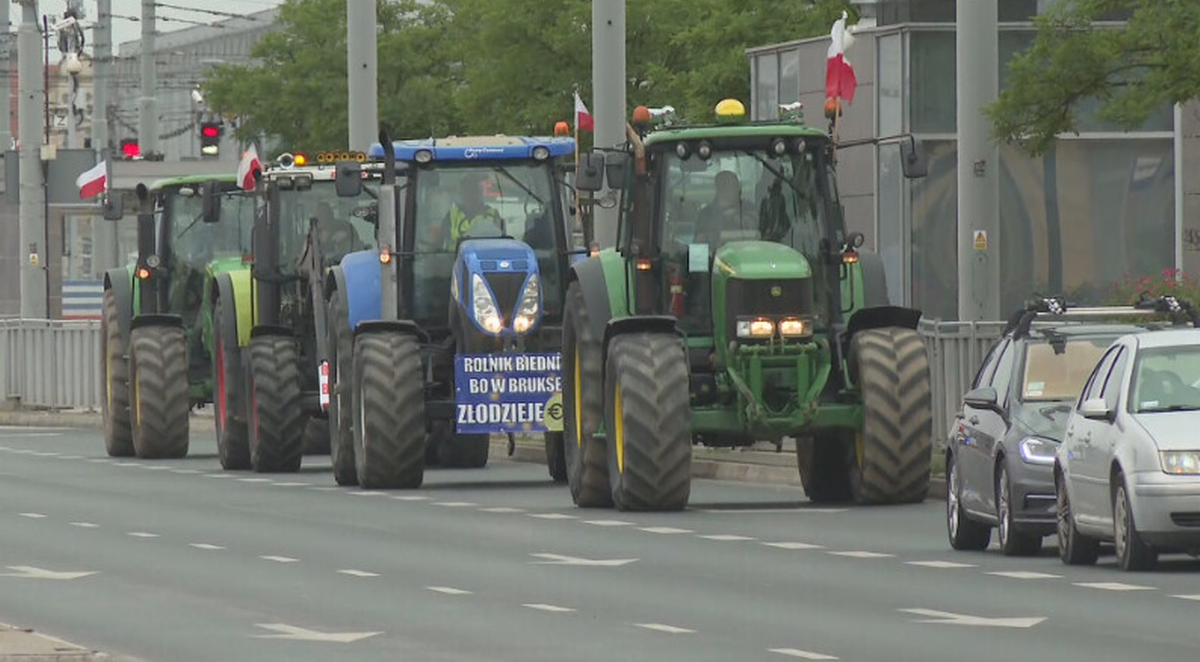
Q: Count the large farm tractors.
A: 4